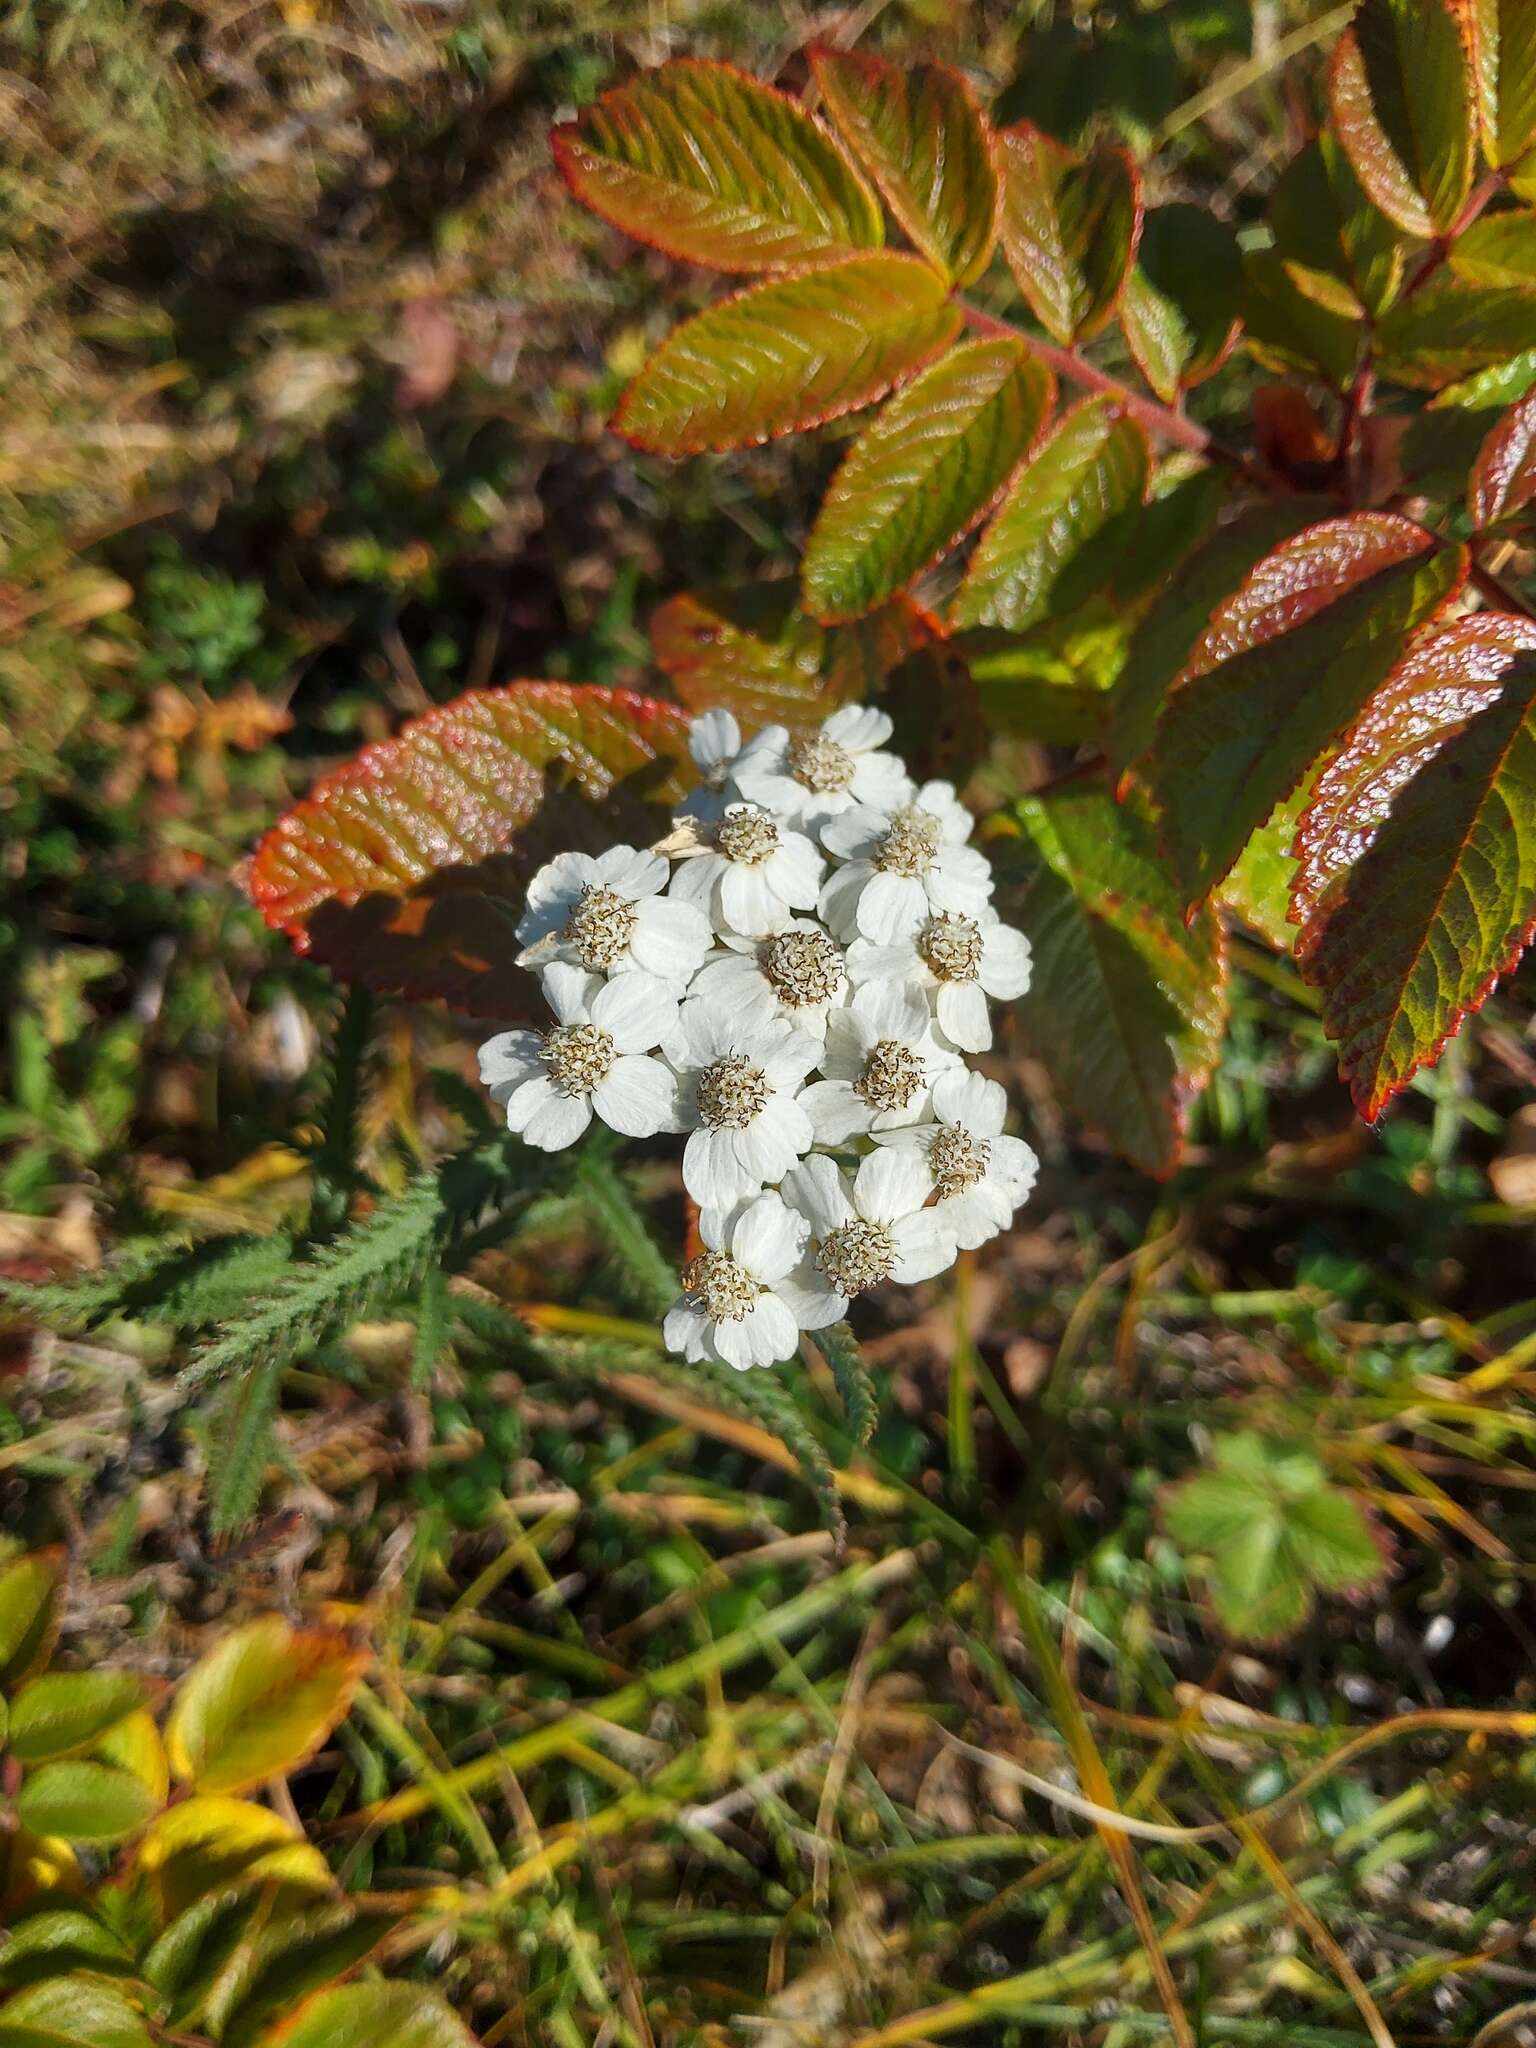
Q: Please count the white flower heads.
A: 13